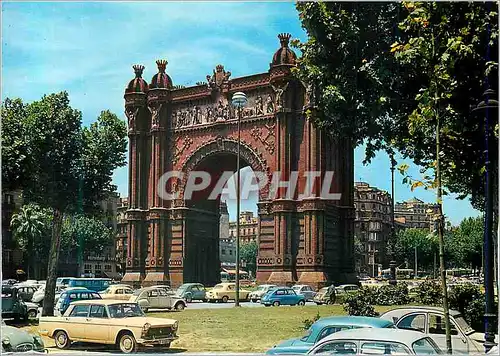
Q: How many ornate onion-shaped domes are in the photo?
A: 3